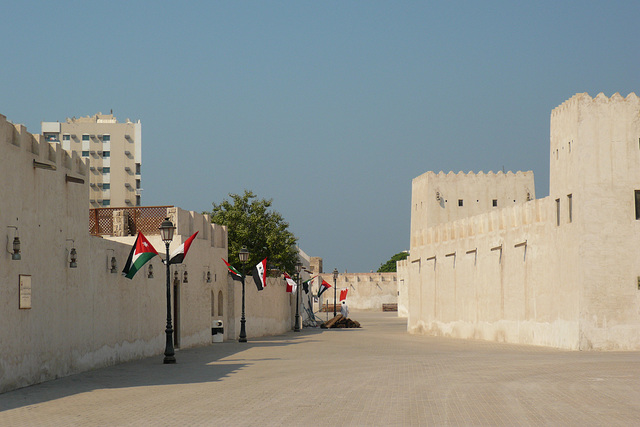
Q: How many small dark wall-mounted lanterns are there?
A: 7